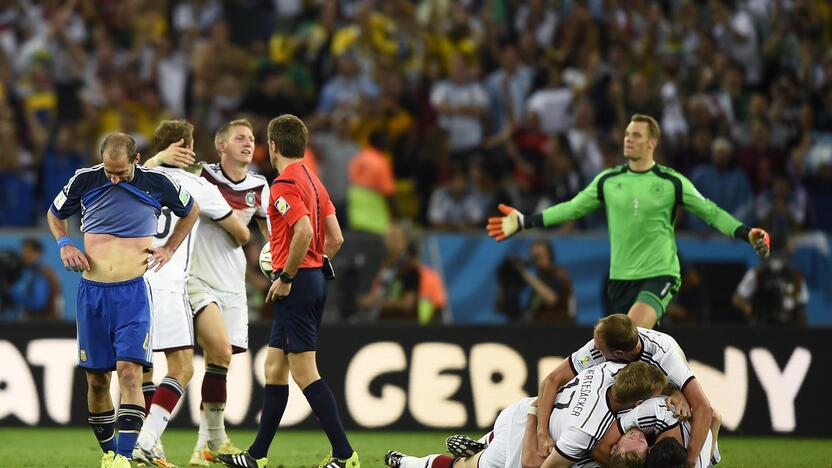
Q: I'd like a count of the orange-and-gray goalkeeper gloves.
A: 2